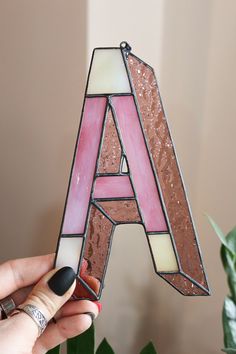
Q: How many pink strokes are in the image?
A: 3